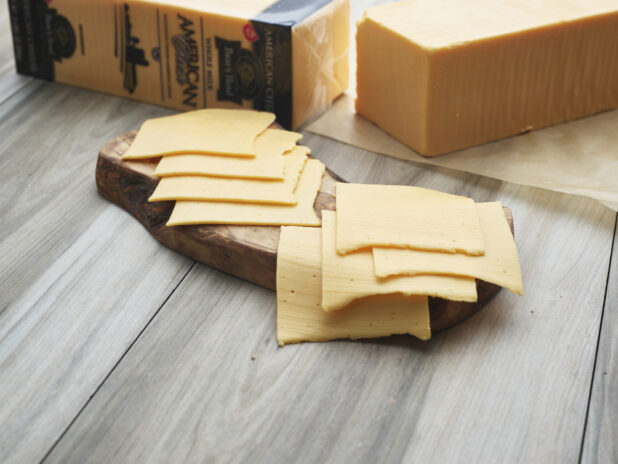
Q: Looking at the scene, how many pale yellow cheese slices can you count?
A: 8